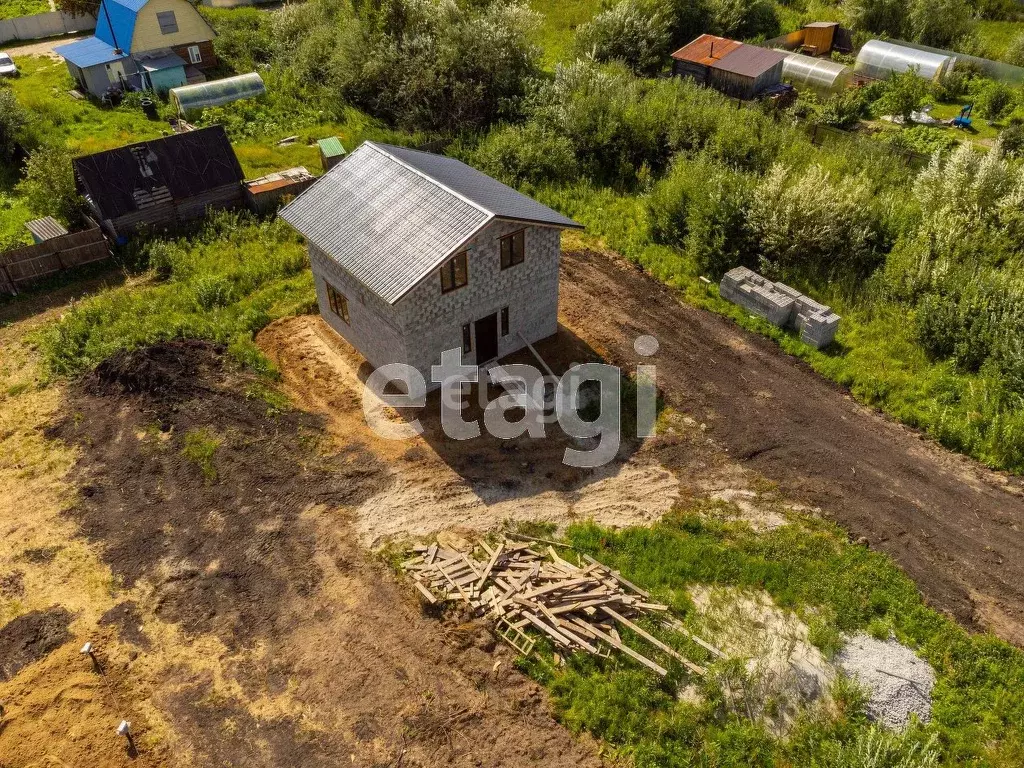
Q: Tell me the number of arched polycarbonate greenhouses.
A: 3